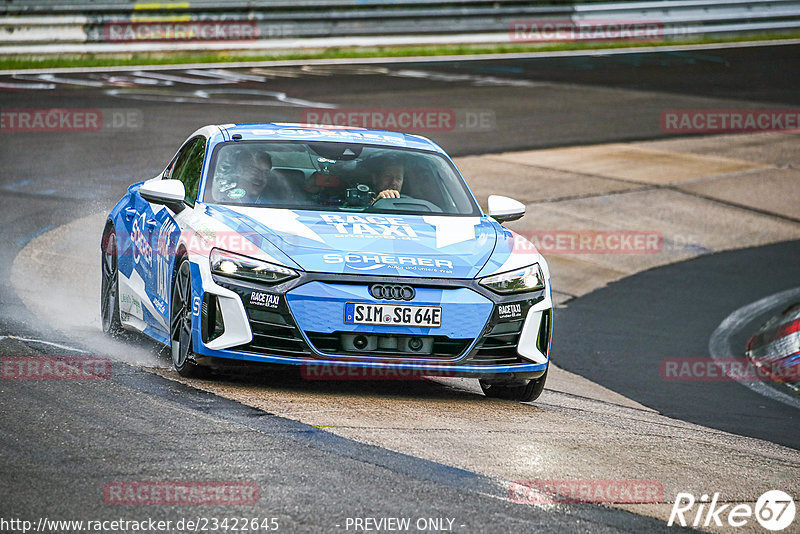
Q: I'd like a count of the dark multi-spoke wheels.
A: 2